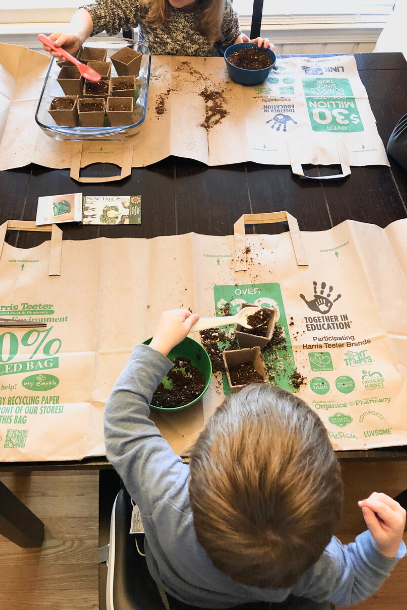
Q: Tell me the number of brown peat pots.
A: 12